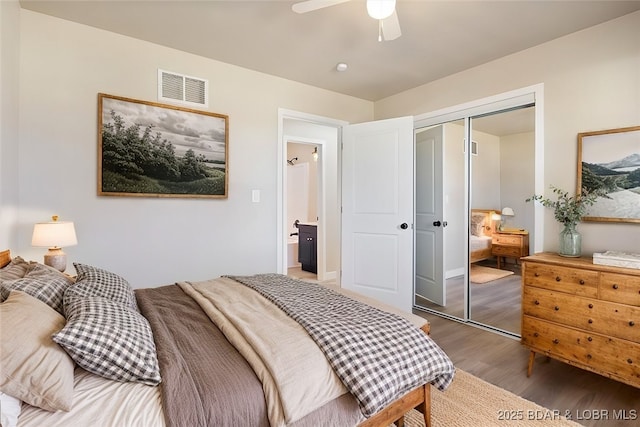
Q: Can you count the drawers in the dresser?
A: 4